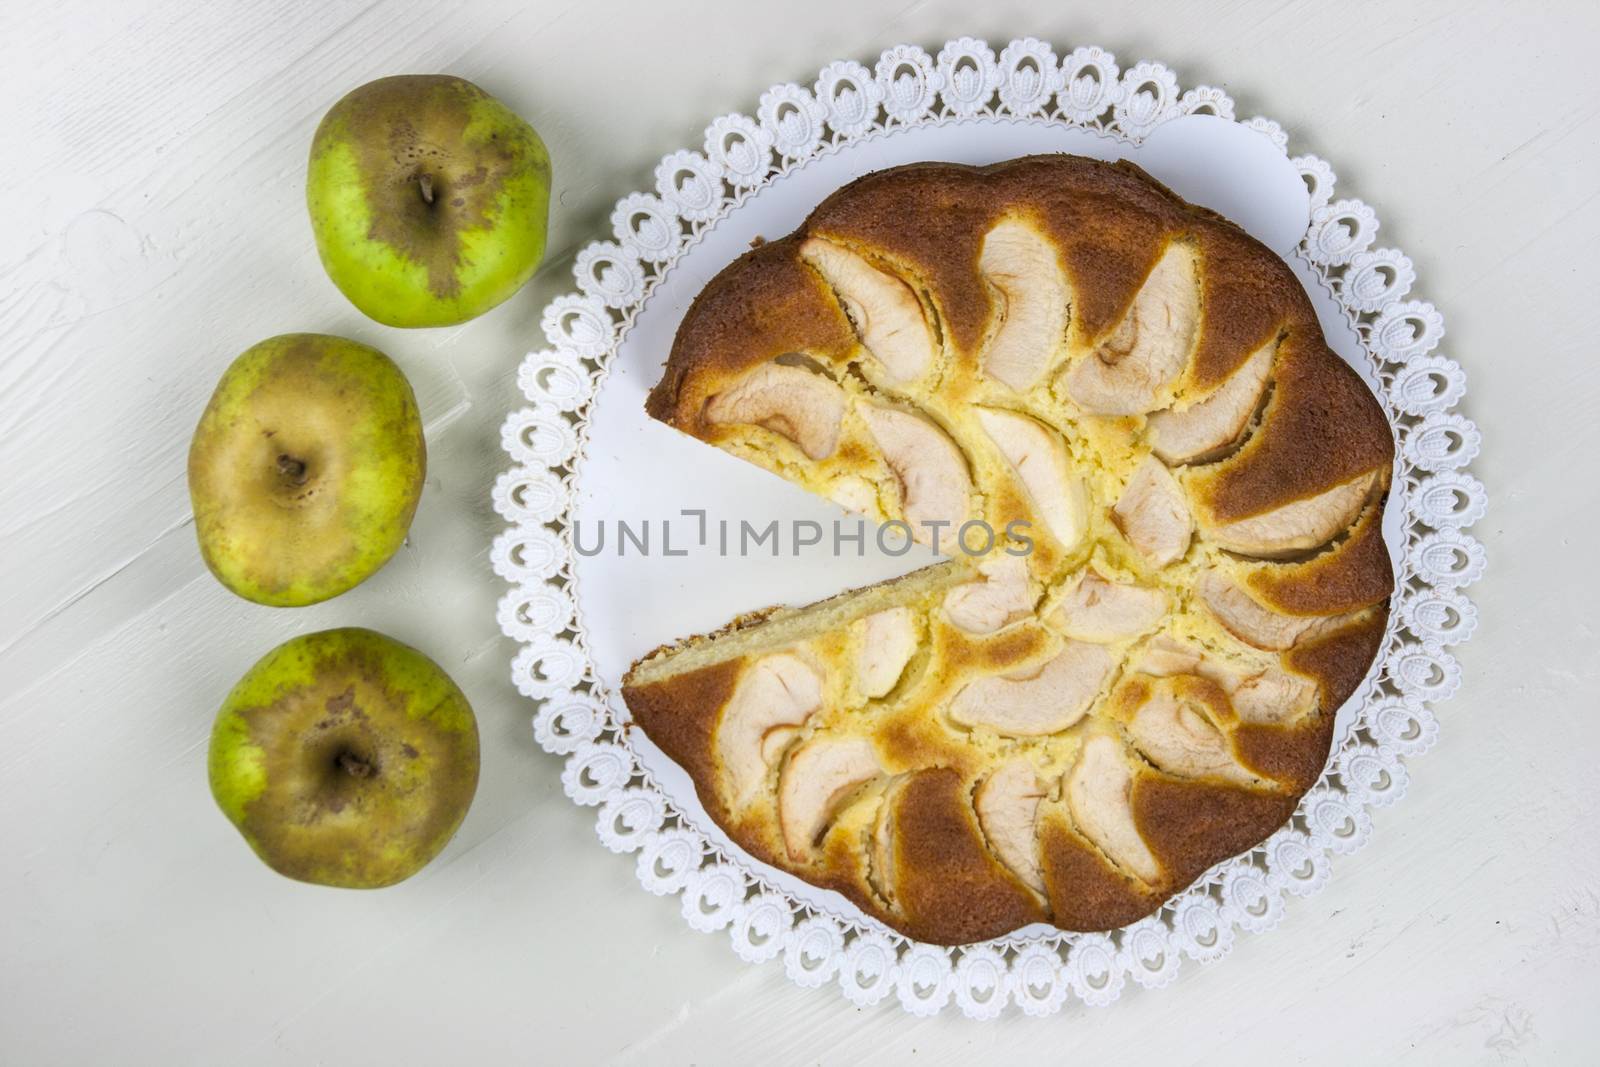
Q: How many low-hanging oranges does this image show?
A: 0